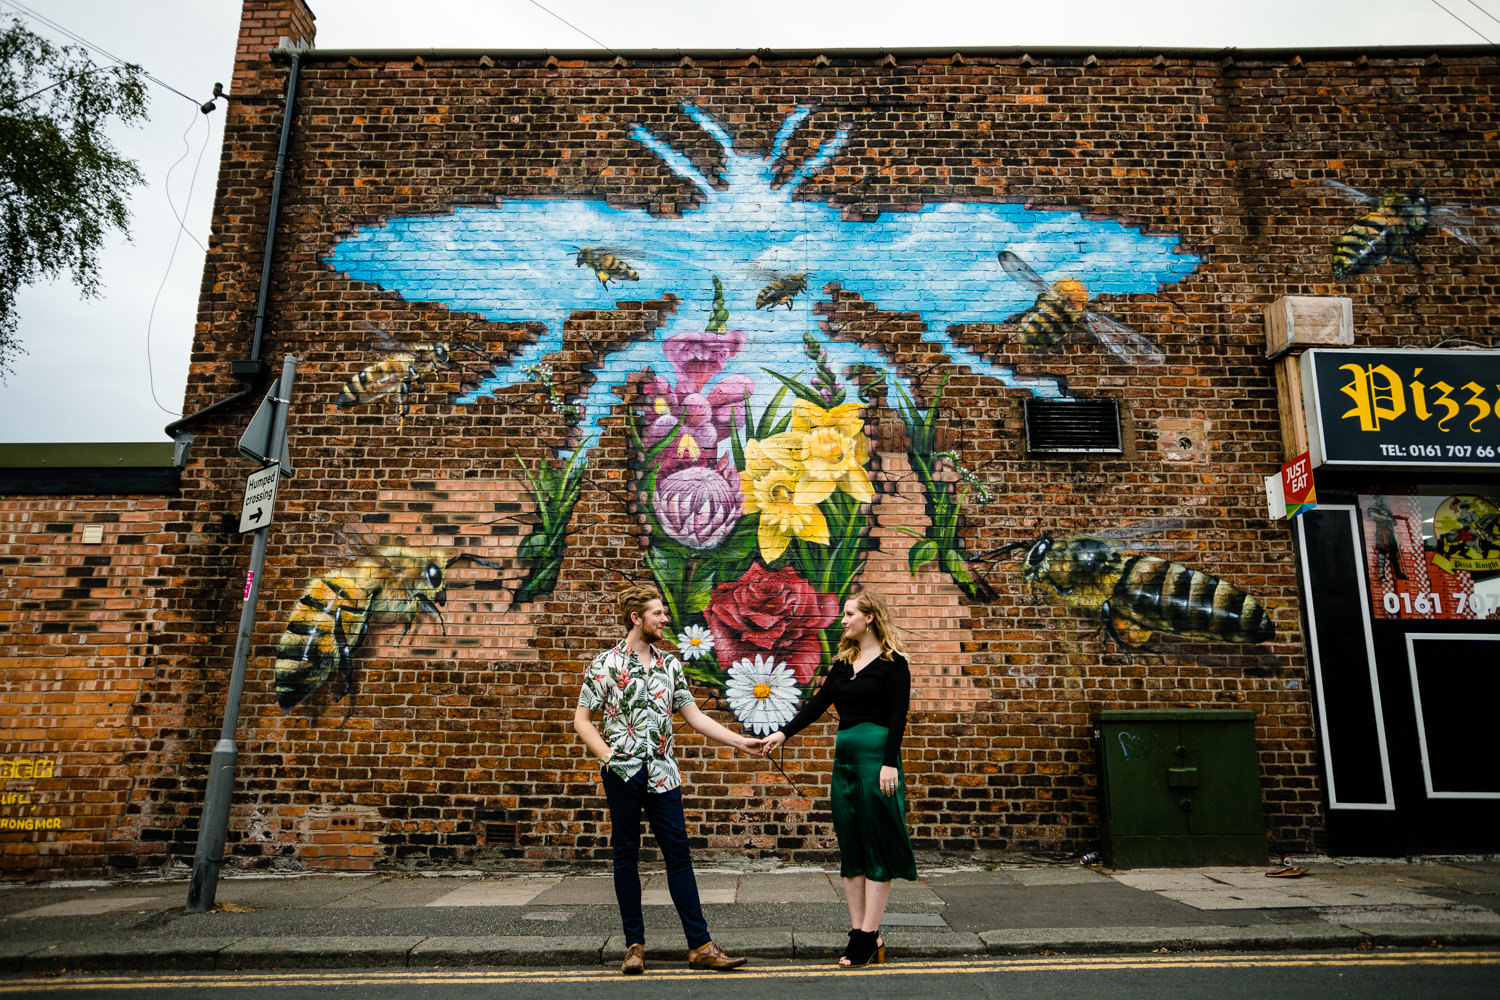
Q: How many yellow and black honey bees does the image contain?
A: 7